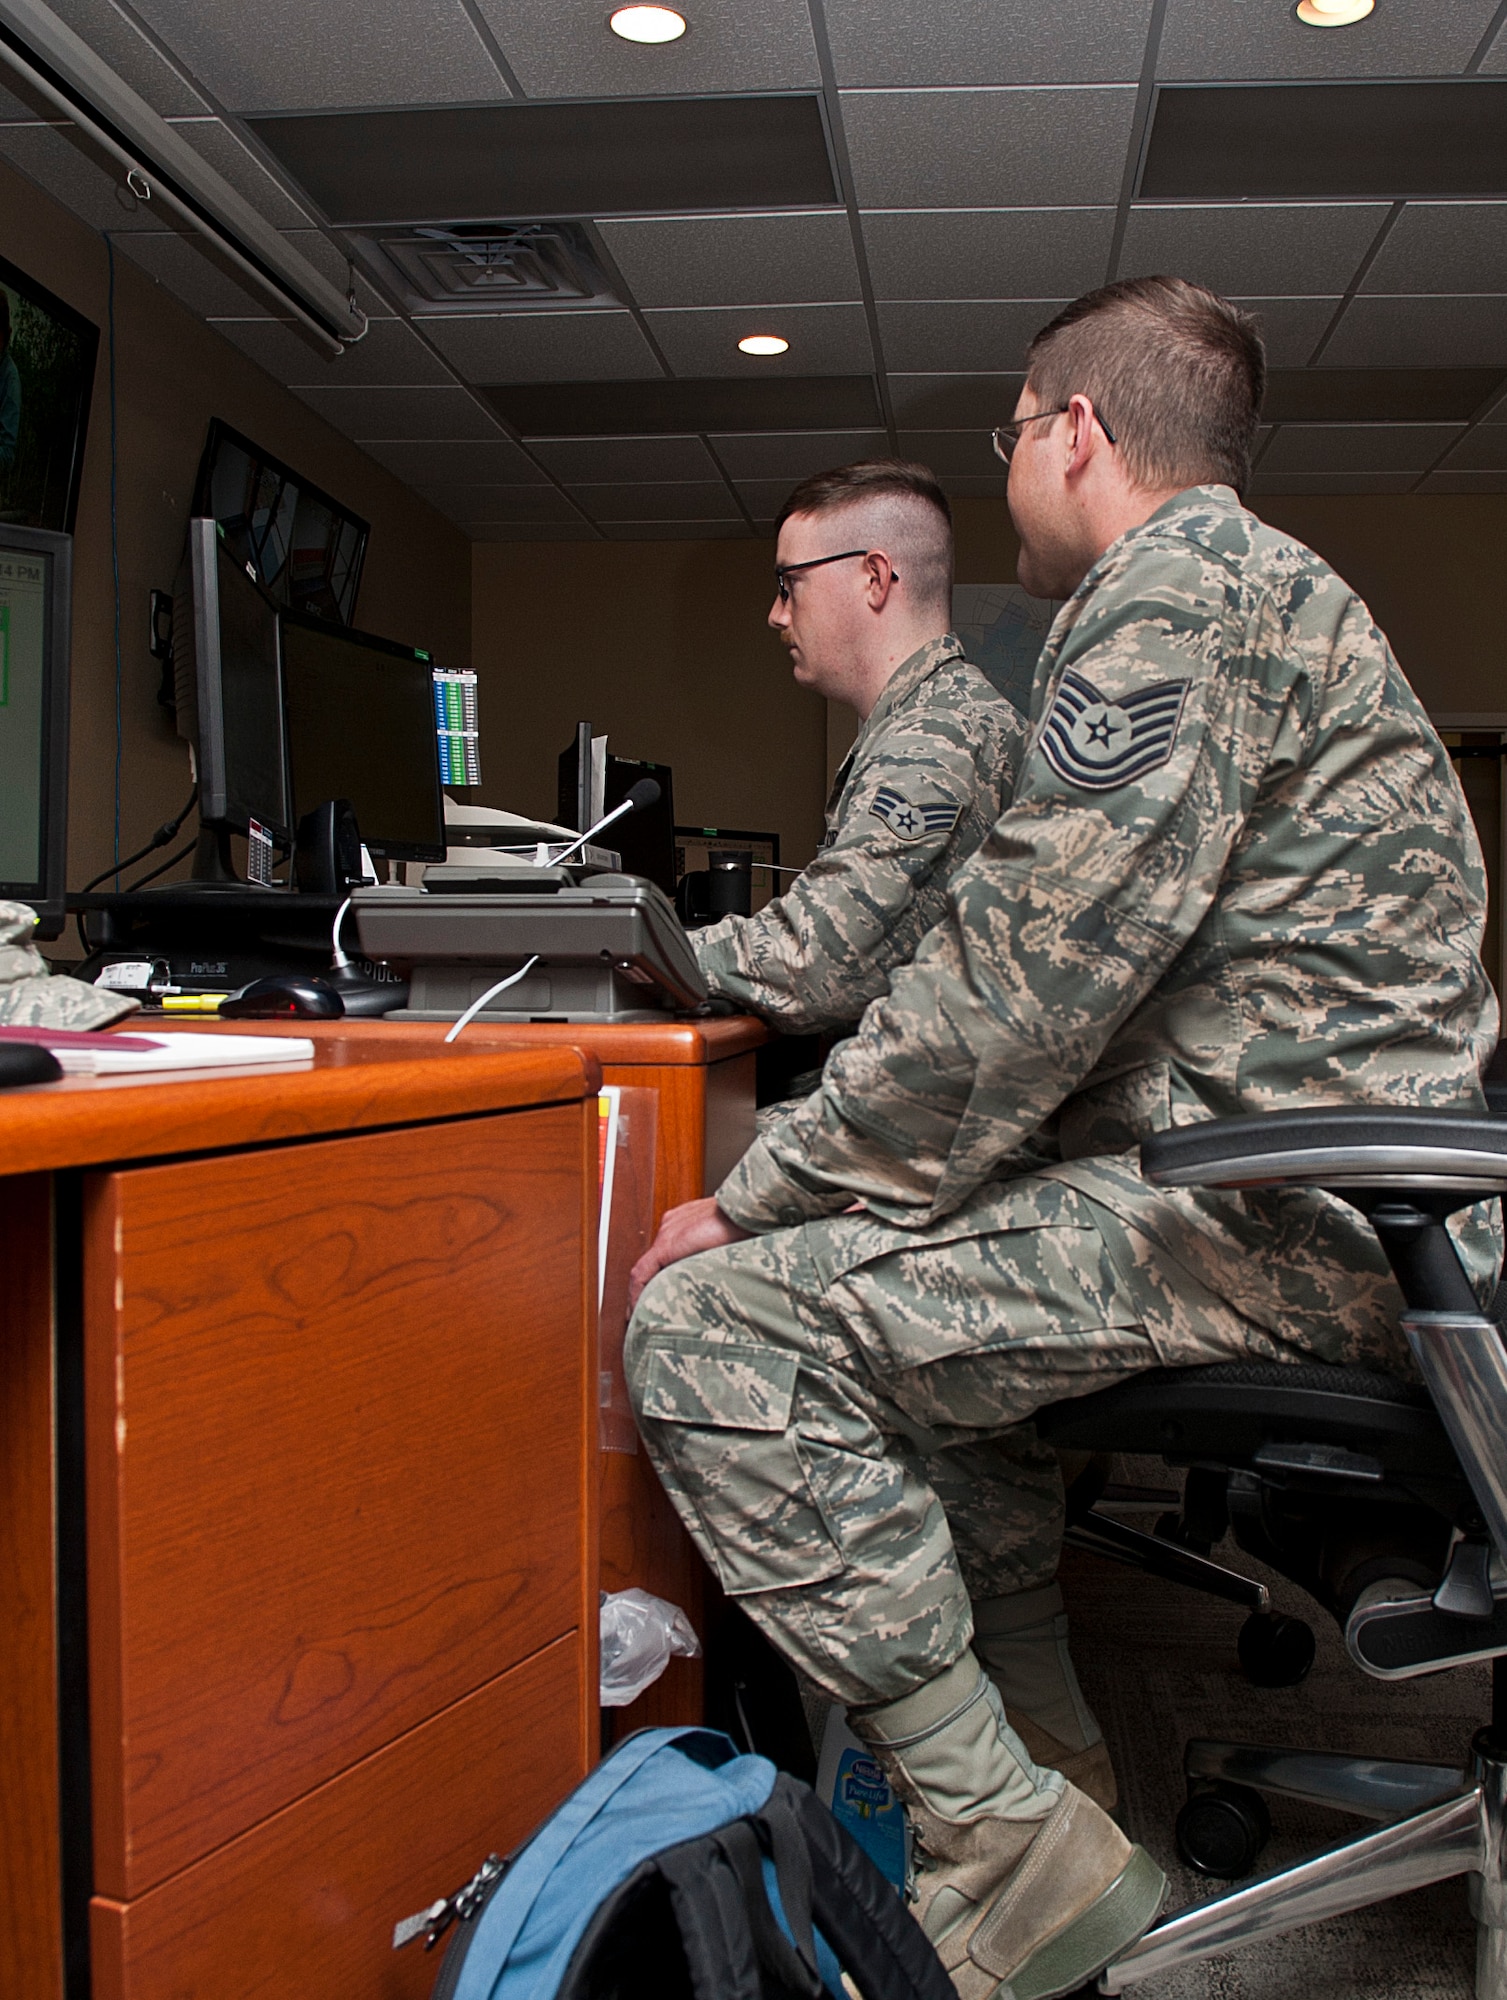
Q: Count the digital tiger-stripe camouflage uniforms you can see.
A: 2